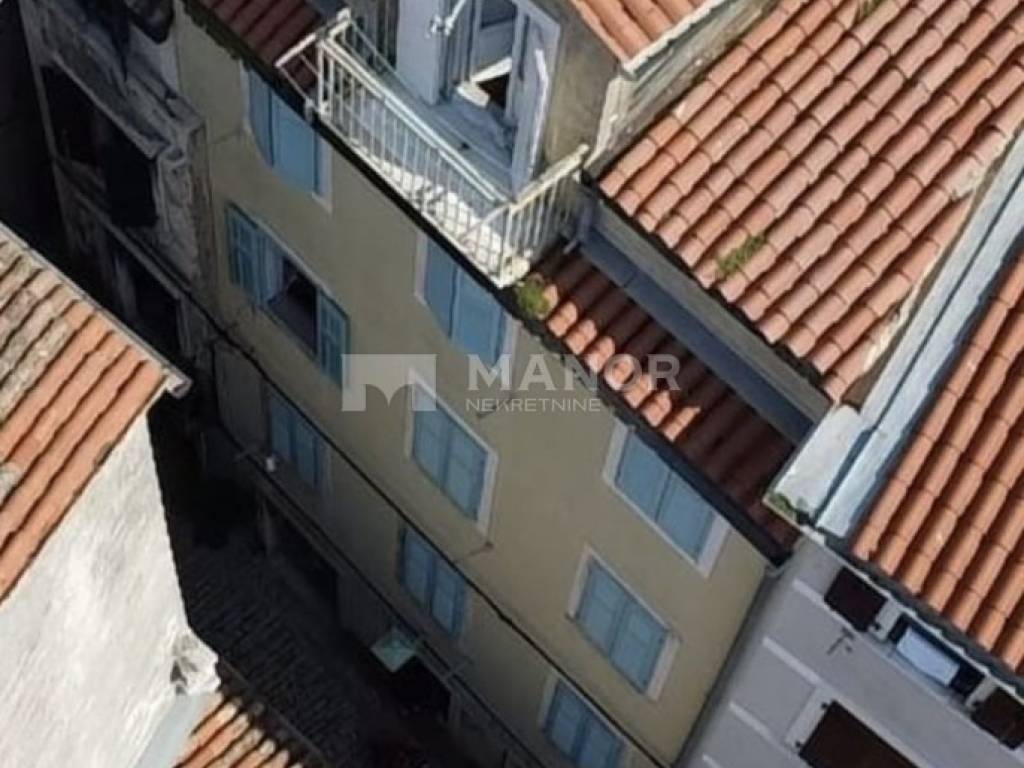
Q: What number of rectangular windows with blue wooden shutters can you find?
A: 9